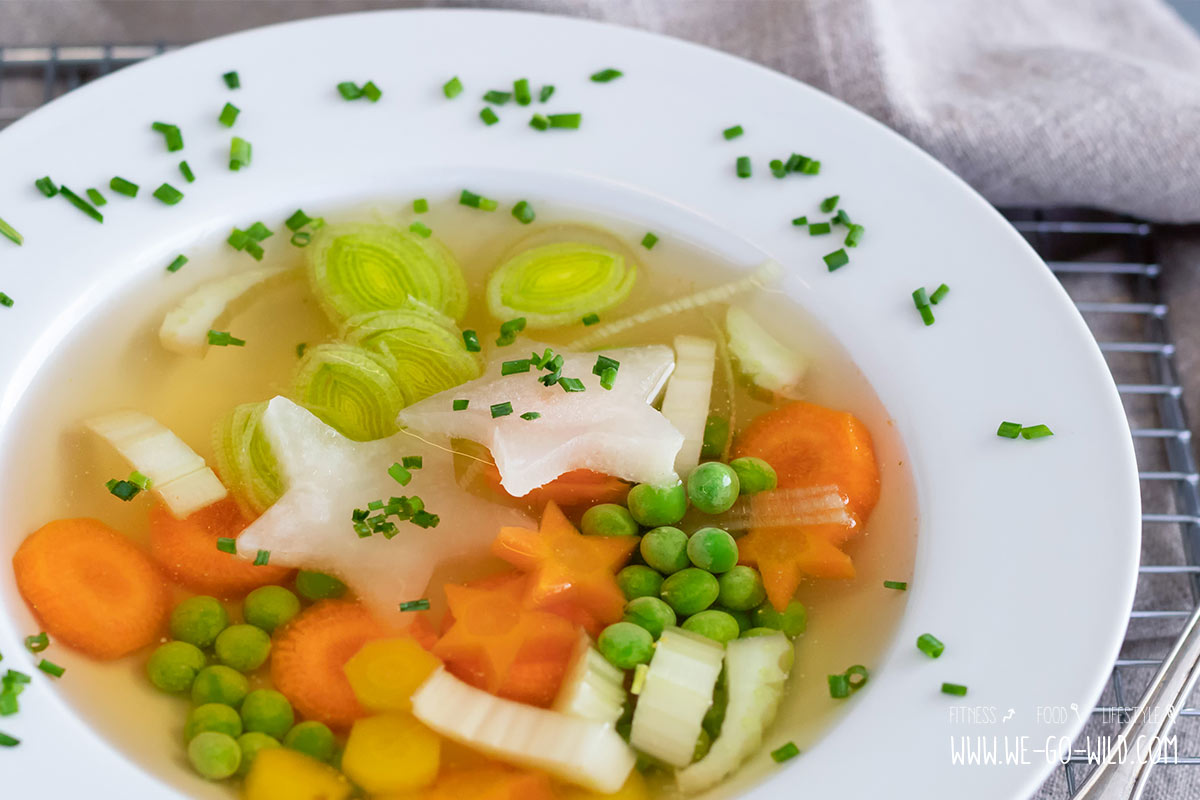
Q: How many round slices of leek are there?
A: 5